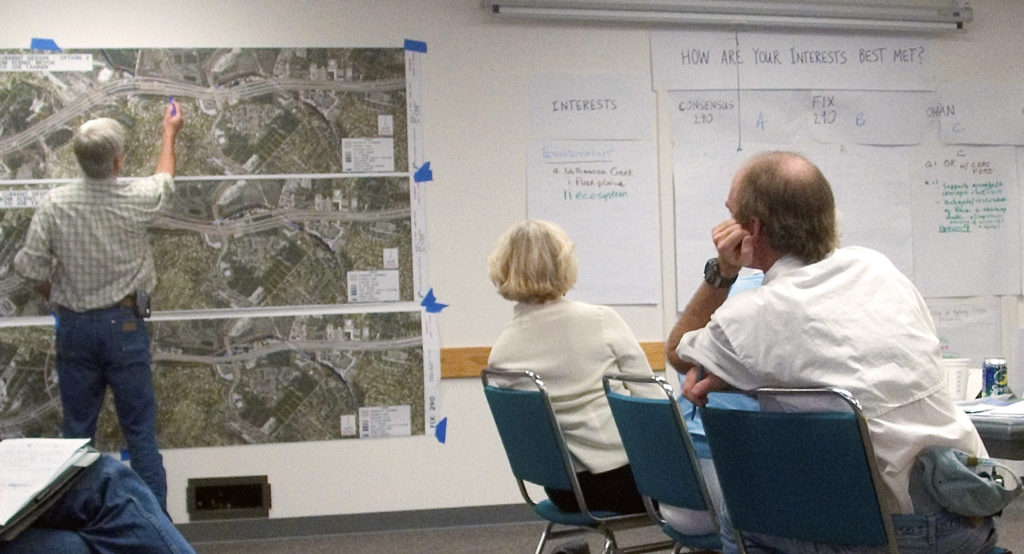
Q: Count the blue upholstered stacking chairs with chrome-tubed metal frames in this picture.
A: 3